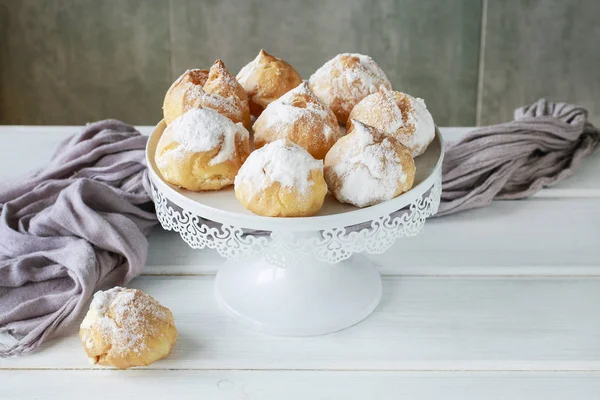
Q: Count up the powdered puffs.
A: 9